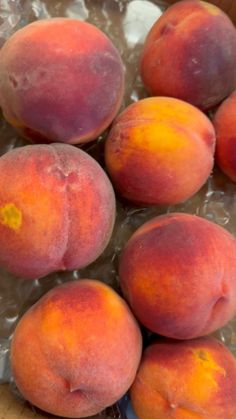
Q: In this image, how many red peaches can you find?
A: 8